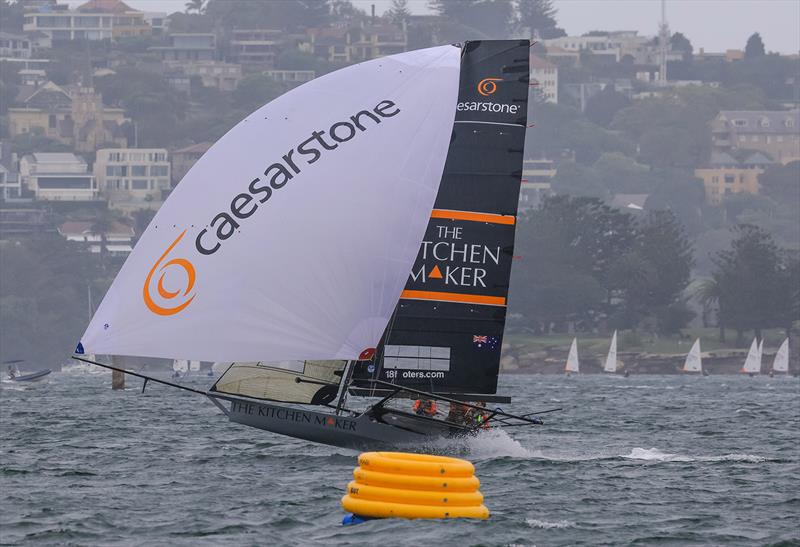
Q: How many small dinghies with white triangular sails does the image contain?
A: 6